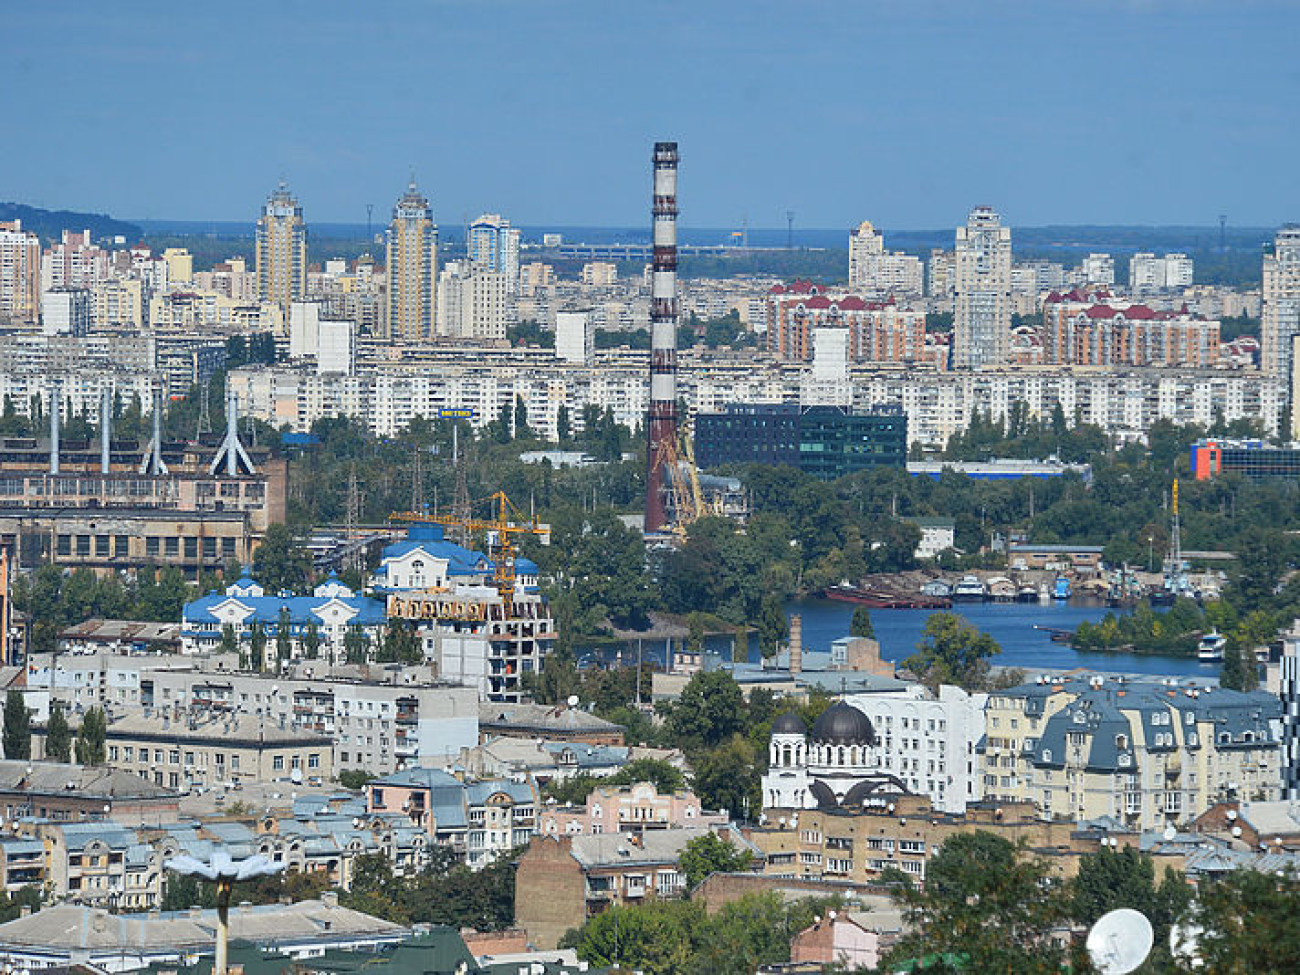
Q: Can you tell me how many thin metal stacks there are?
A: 4